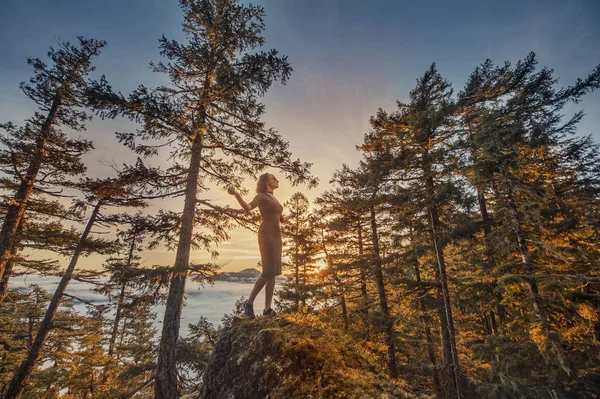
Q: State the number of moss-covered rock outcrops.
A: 1